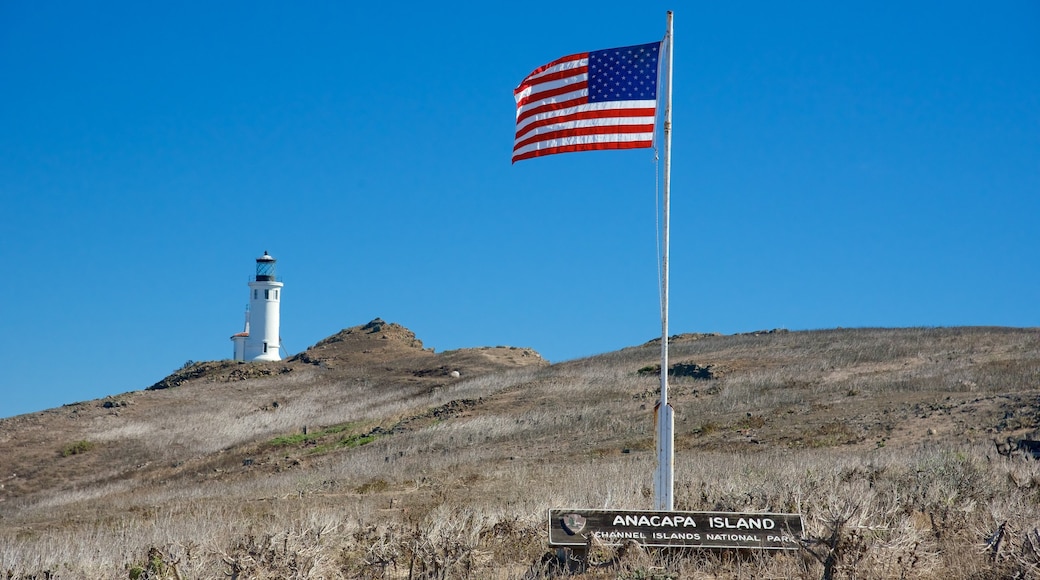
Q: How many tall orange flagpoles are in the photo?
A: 0